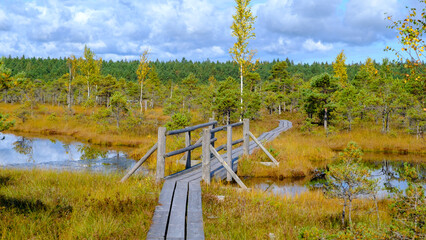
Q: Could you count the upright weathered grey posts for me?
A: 6